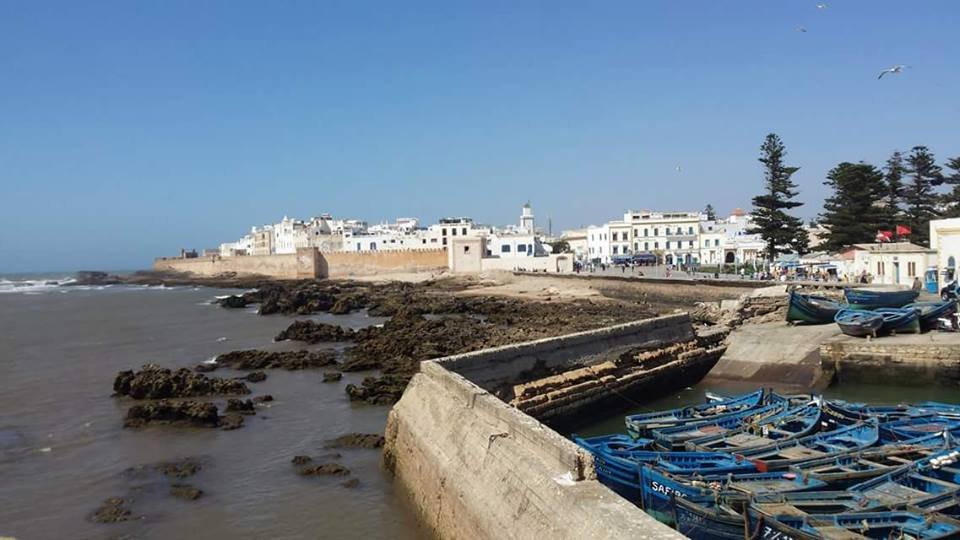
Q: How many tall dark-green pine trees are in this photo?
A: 5